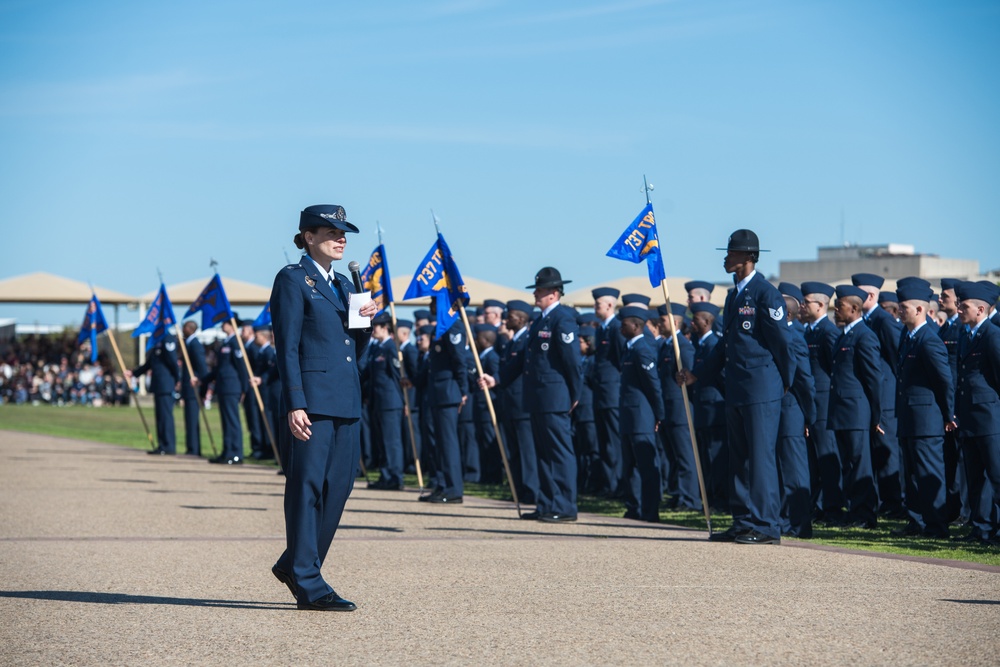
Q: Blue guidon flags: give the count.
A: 7